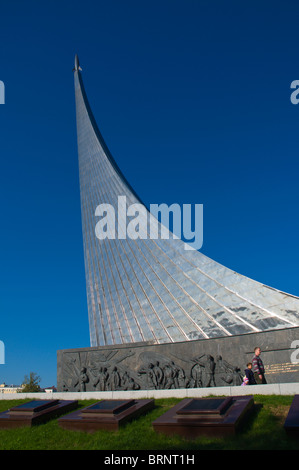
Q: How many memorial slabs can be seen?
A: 4